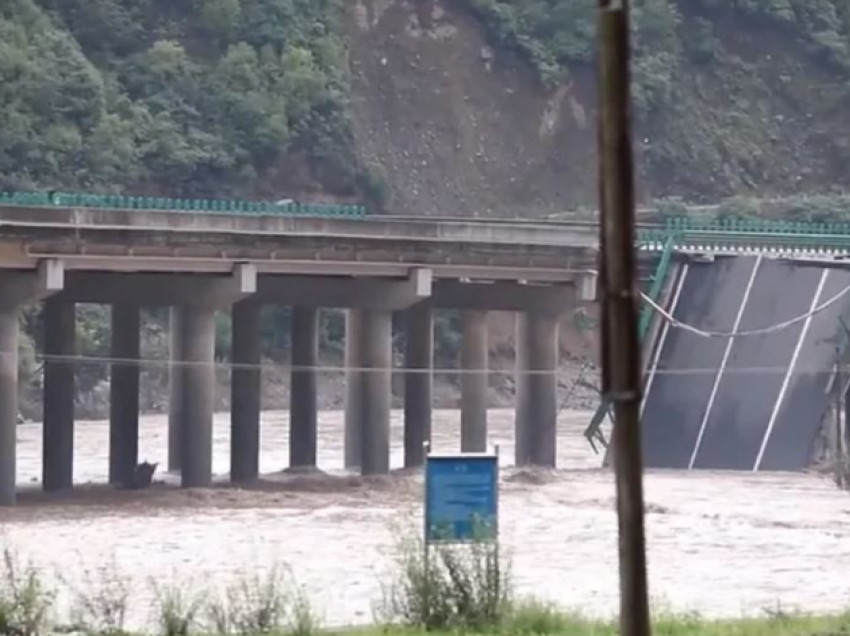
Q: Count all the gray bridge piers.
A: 13